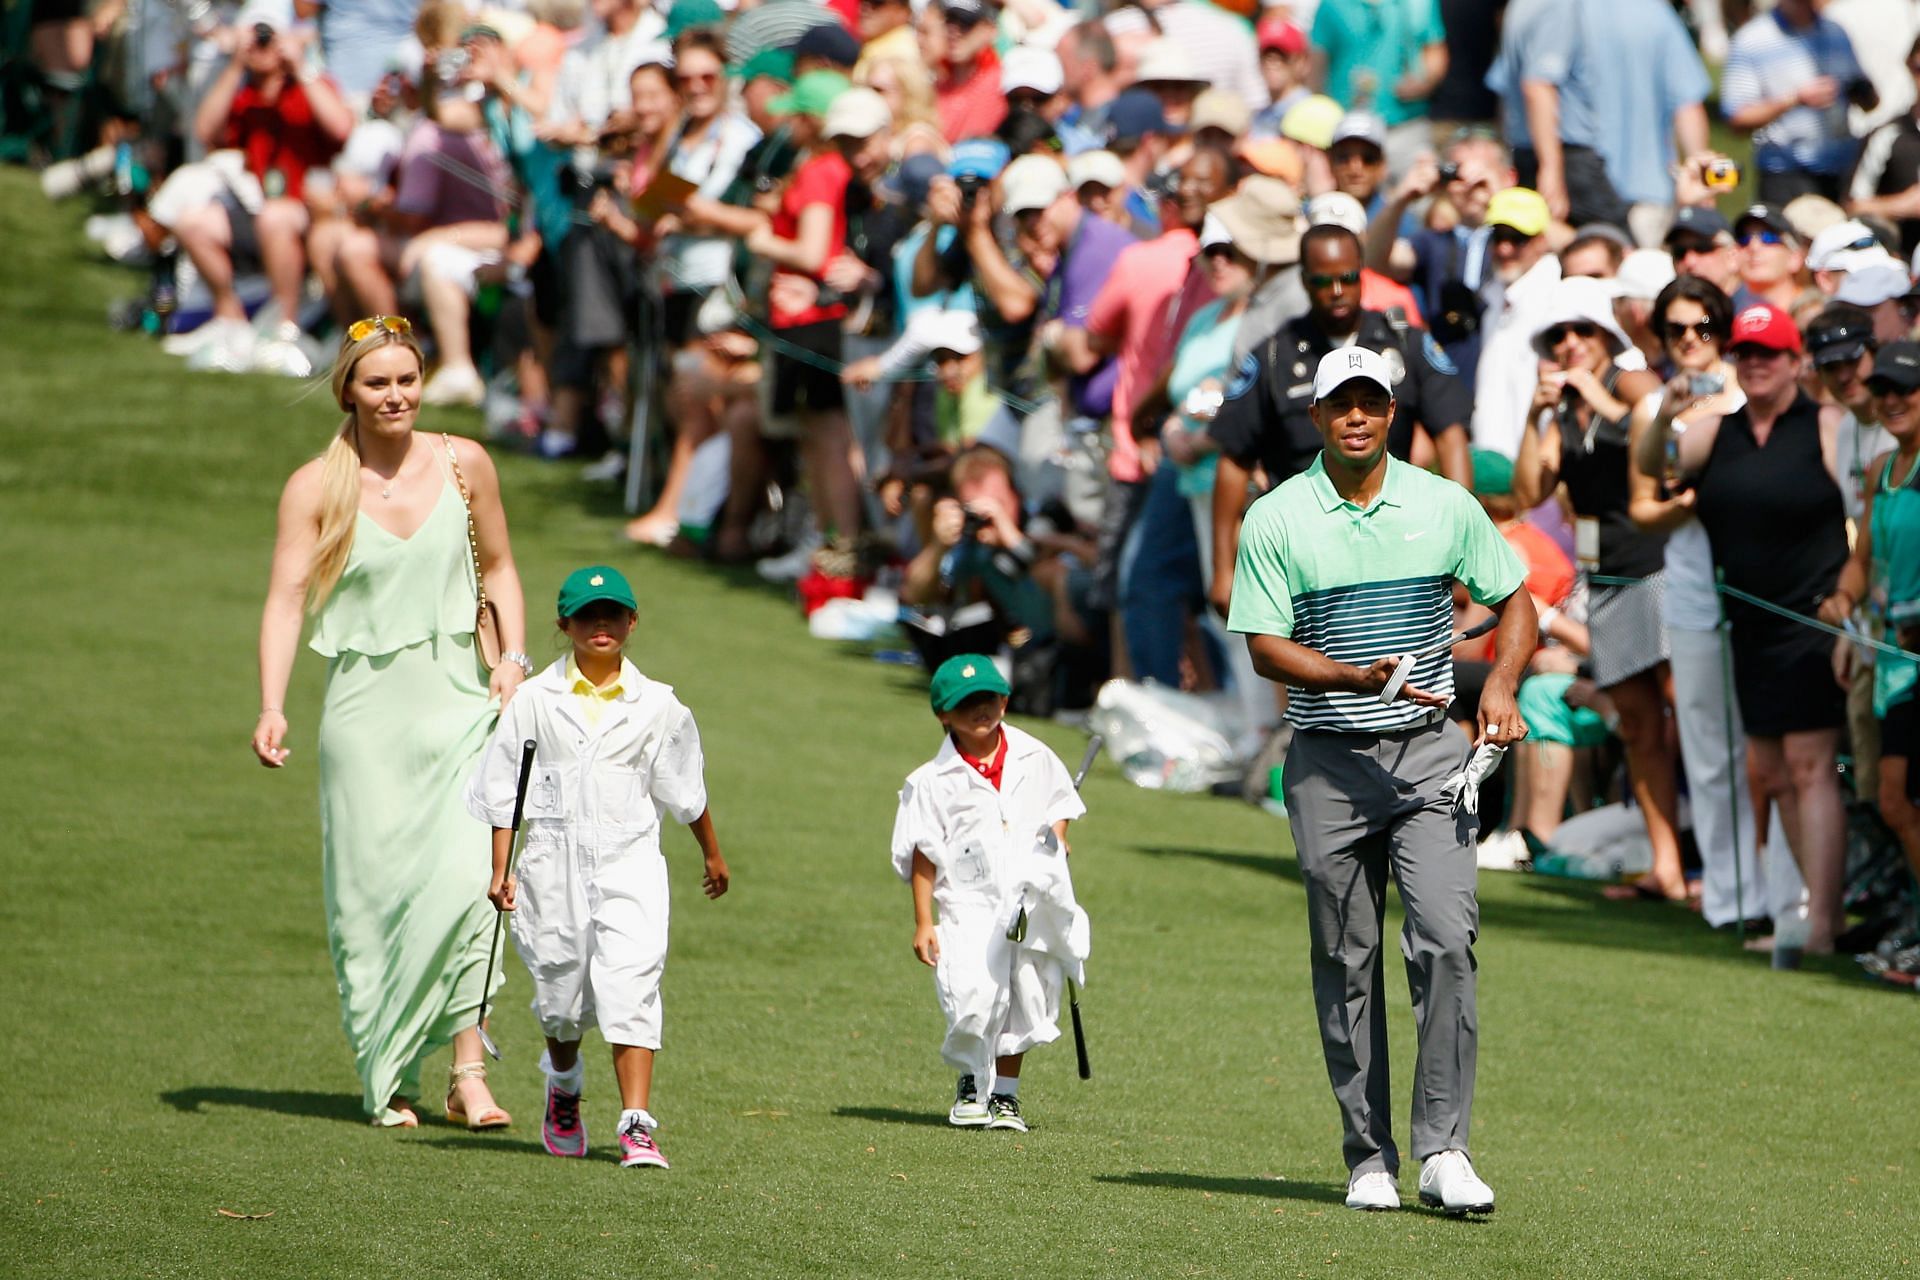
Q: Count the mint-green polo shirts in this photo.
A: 1